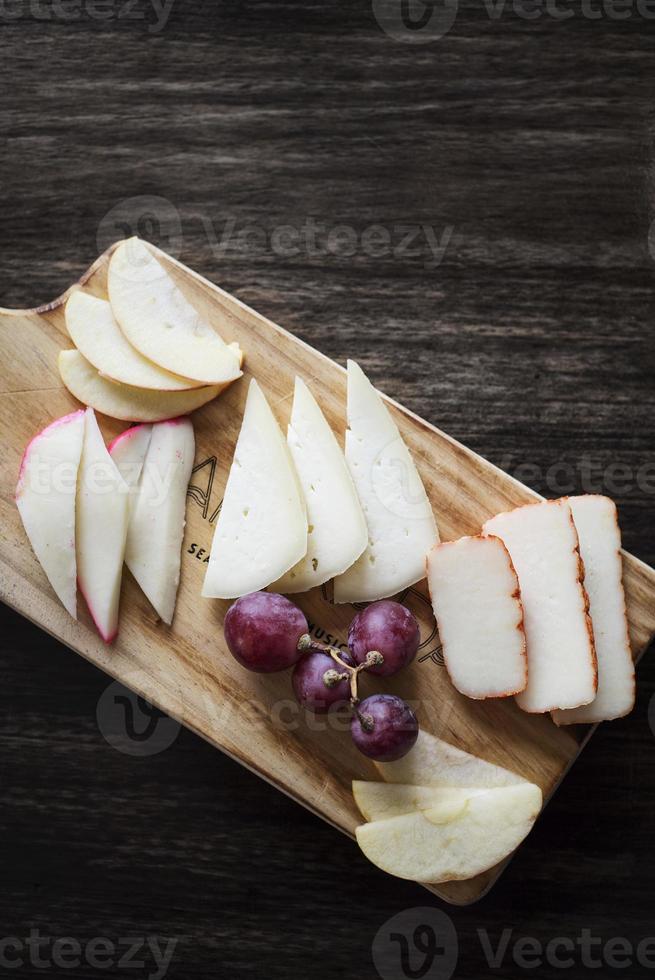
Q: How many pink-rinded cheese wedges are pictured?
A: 4